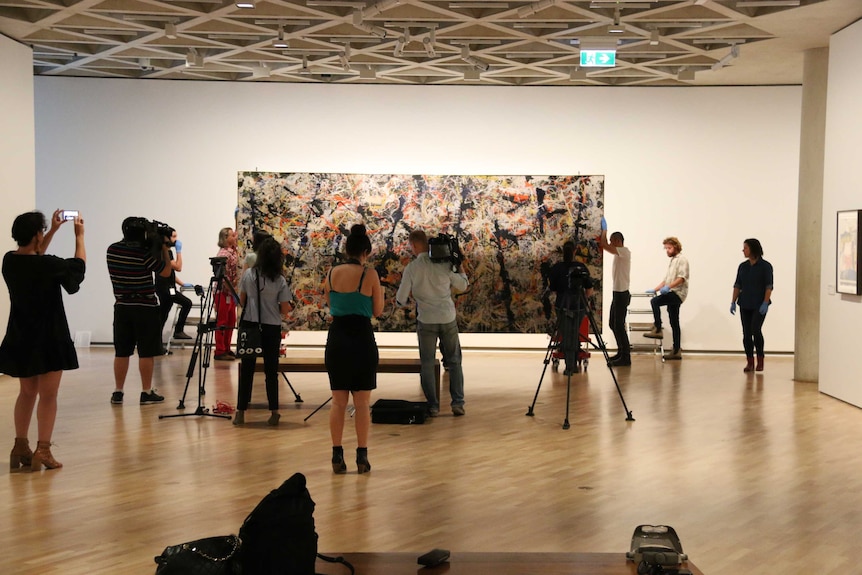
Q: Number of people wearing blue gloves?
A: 5